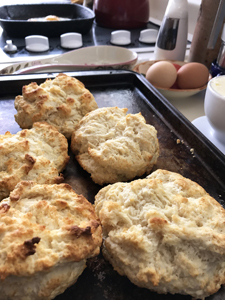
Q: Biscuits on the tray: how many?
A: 5